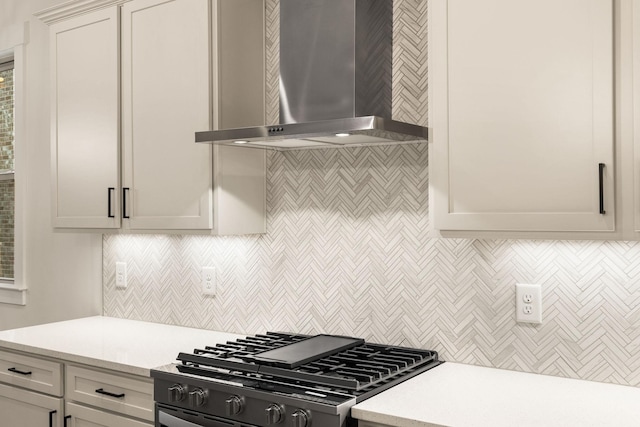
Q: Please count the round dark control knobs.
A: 5